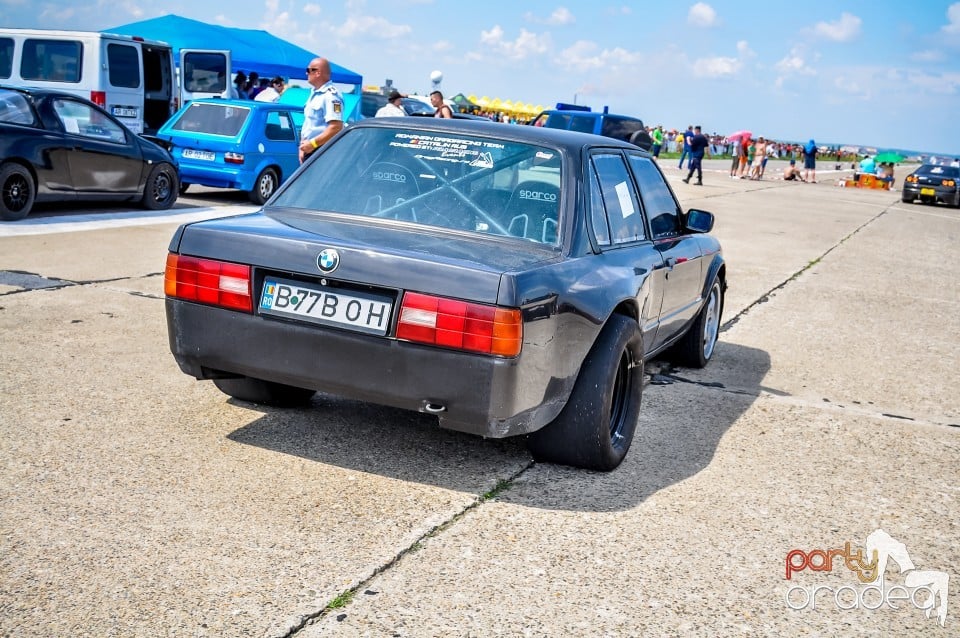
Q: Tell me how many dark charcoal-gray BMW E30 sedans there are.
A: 1